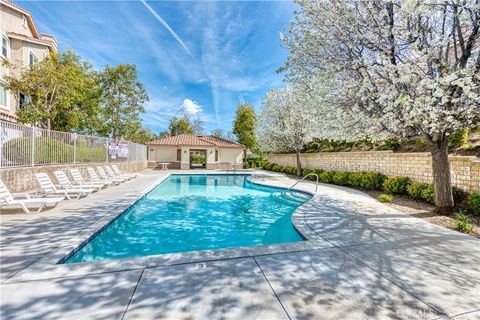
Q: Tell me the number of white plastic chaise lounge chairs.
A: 8